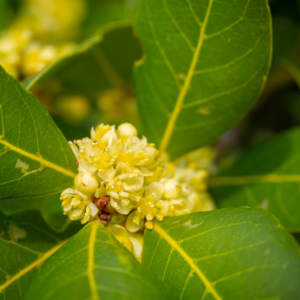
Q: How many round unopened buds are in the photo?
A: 3